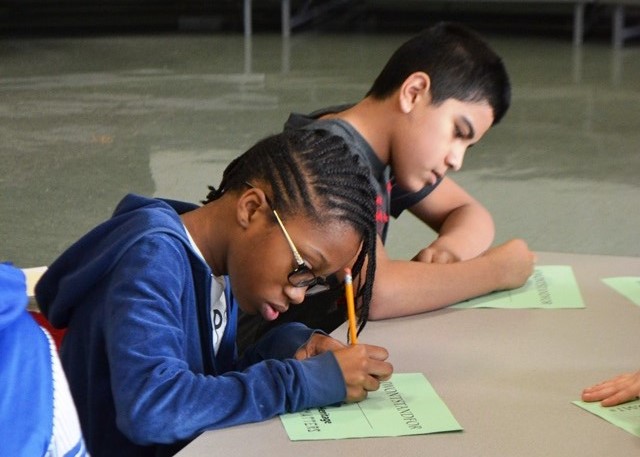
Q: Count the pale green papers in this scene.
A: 4